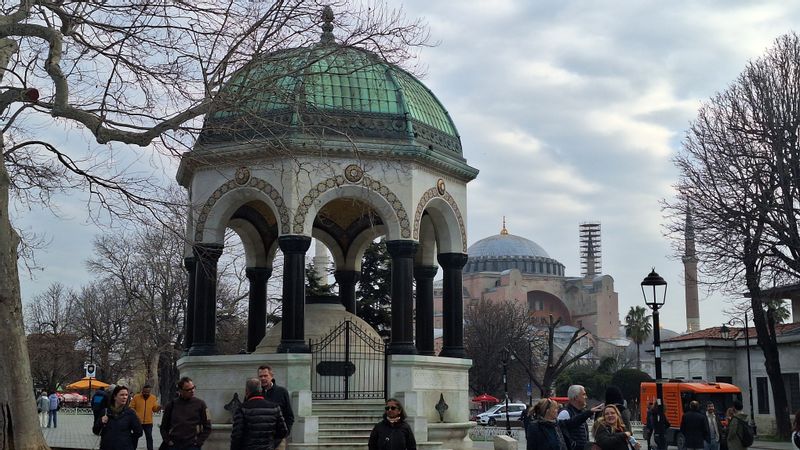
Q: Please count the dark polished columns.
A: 8